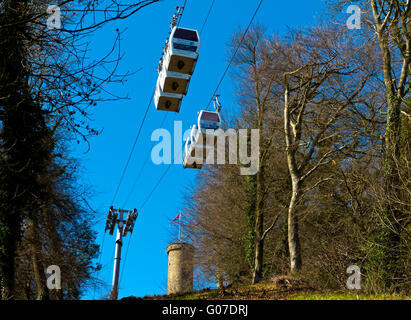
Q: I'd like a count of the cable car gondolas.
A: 6